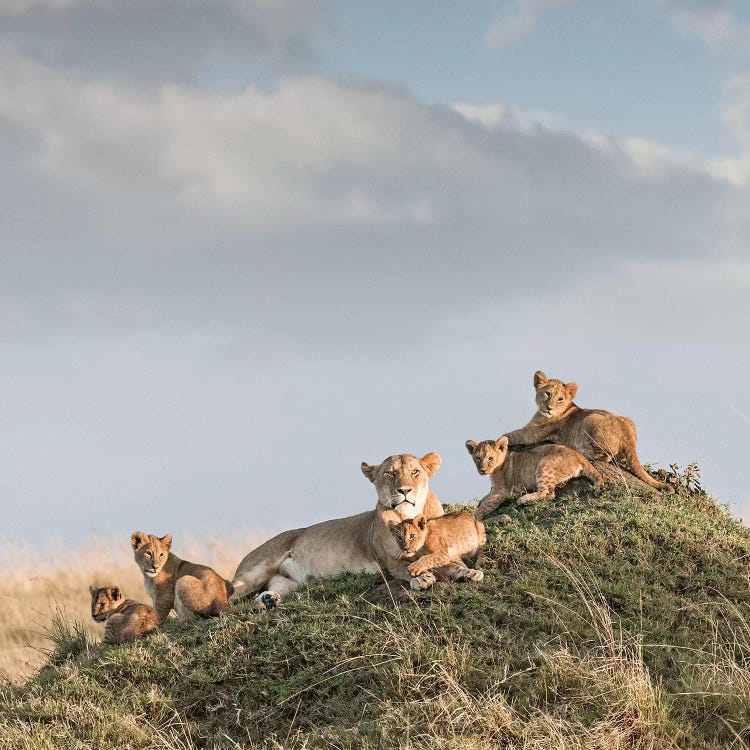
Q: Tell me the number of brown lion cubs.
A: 5